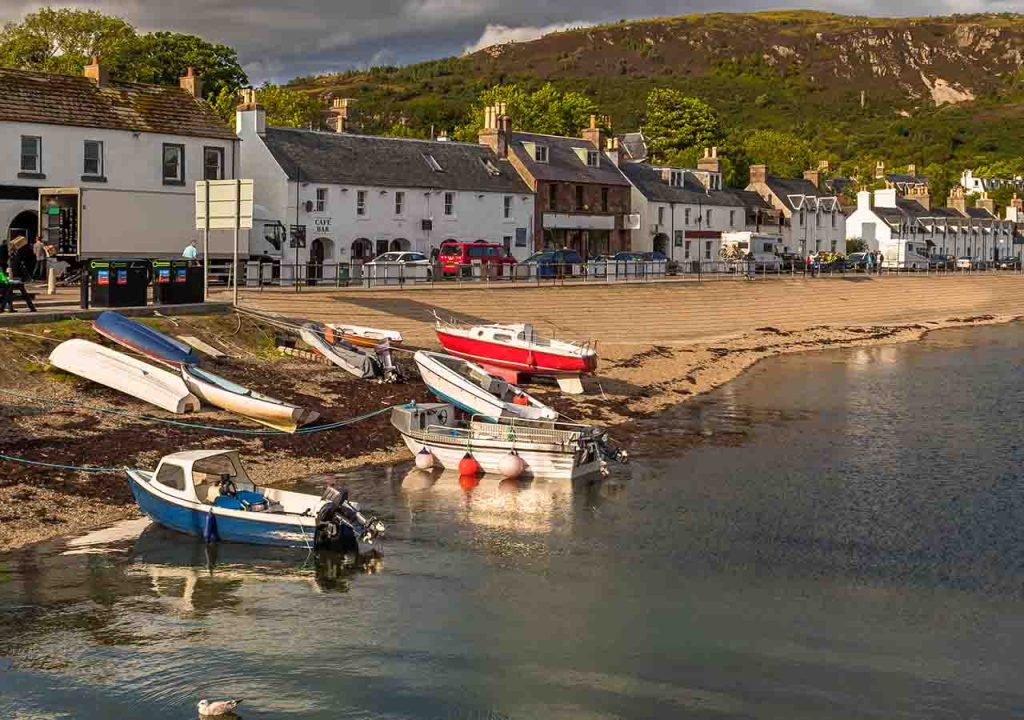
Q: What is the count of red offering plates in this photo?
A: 0